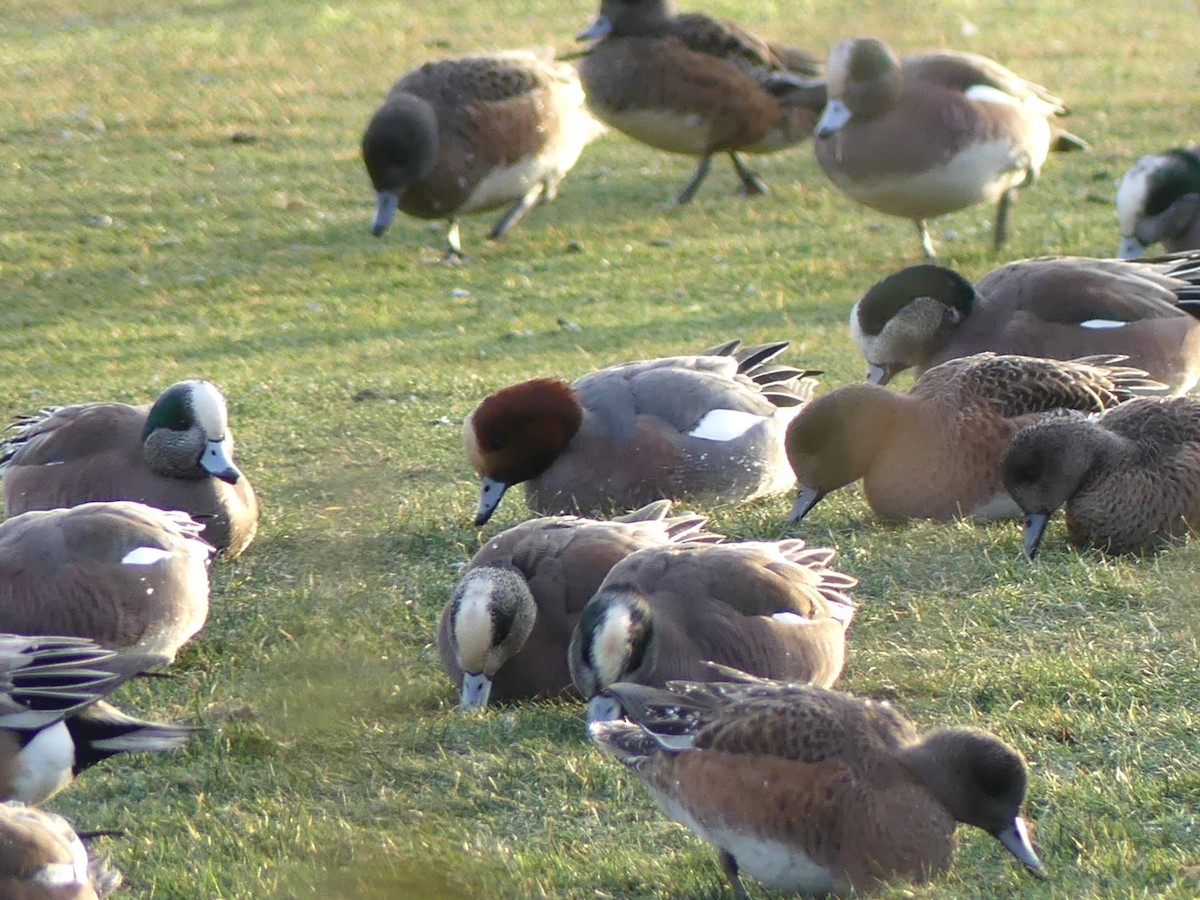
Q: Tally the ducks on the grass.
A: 15